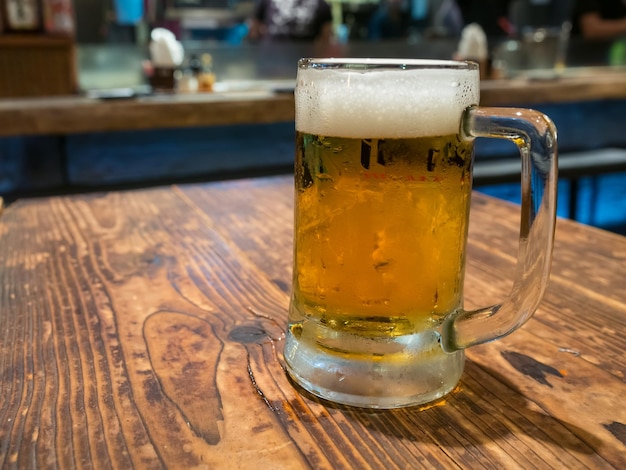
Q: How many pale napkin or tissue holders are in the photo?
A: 2